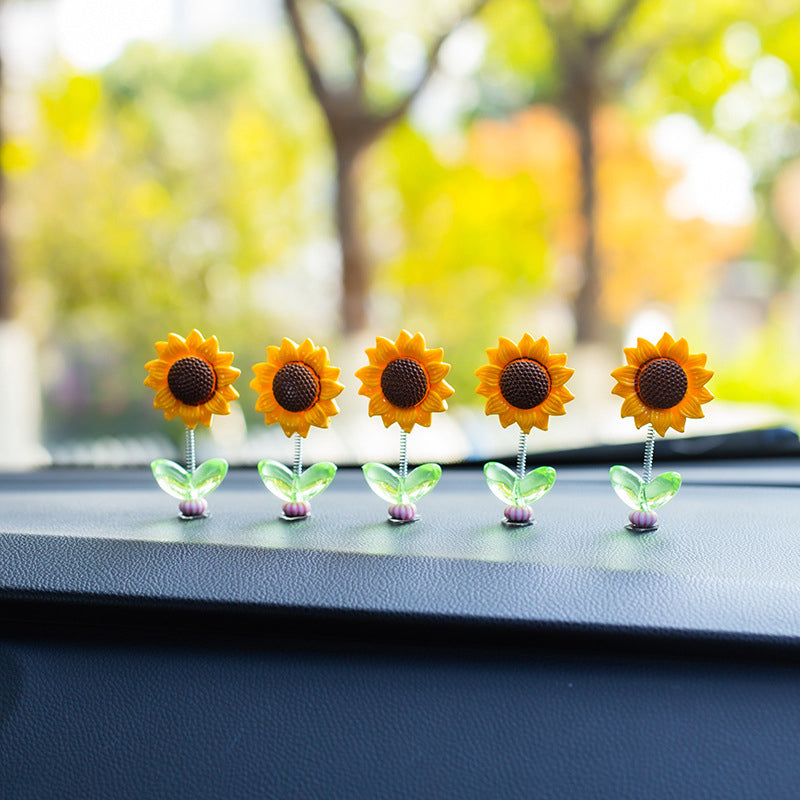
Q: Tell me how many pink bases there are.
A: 5